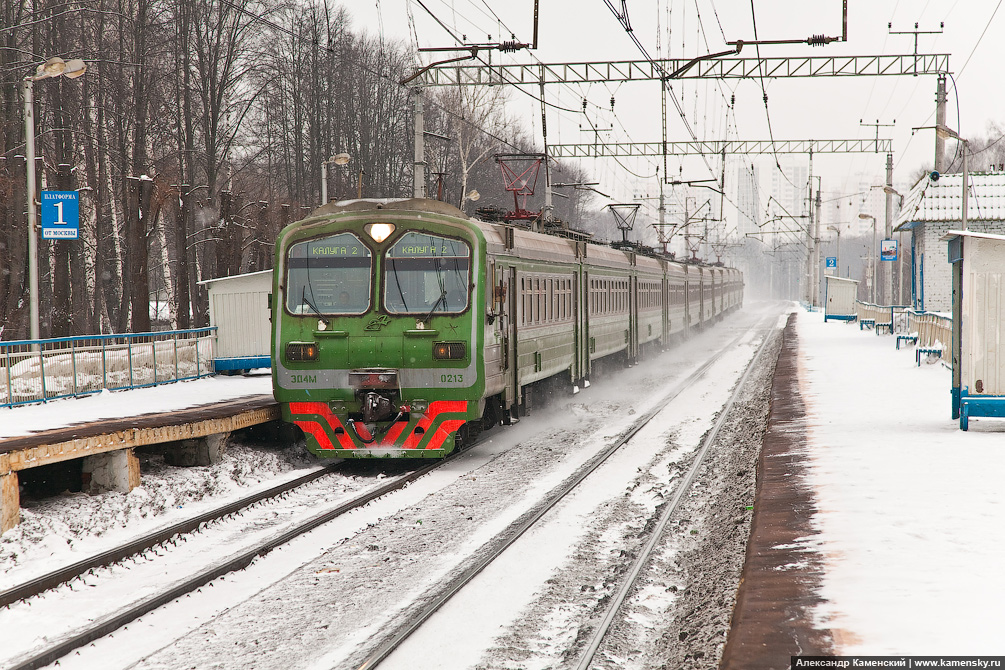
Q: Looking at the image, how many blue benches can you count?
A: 4